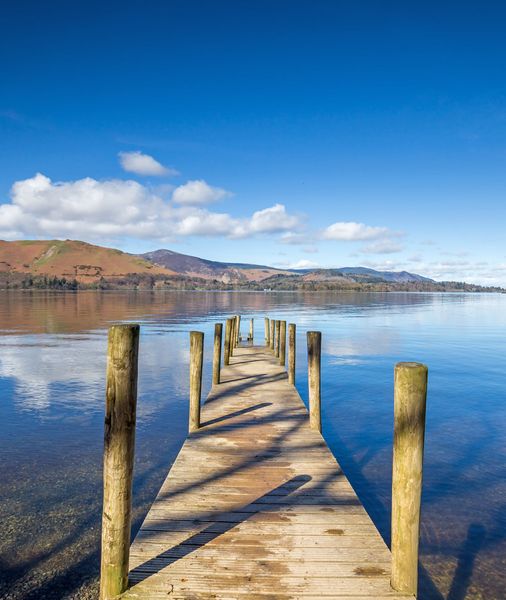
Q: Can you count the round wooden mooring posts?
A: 15